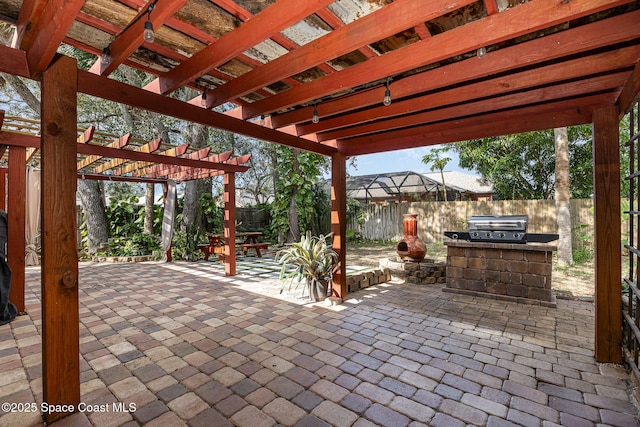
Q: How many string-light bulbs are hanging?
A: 7